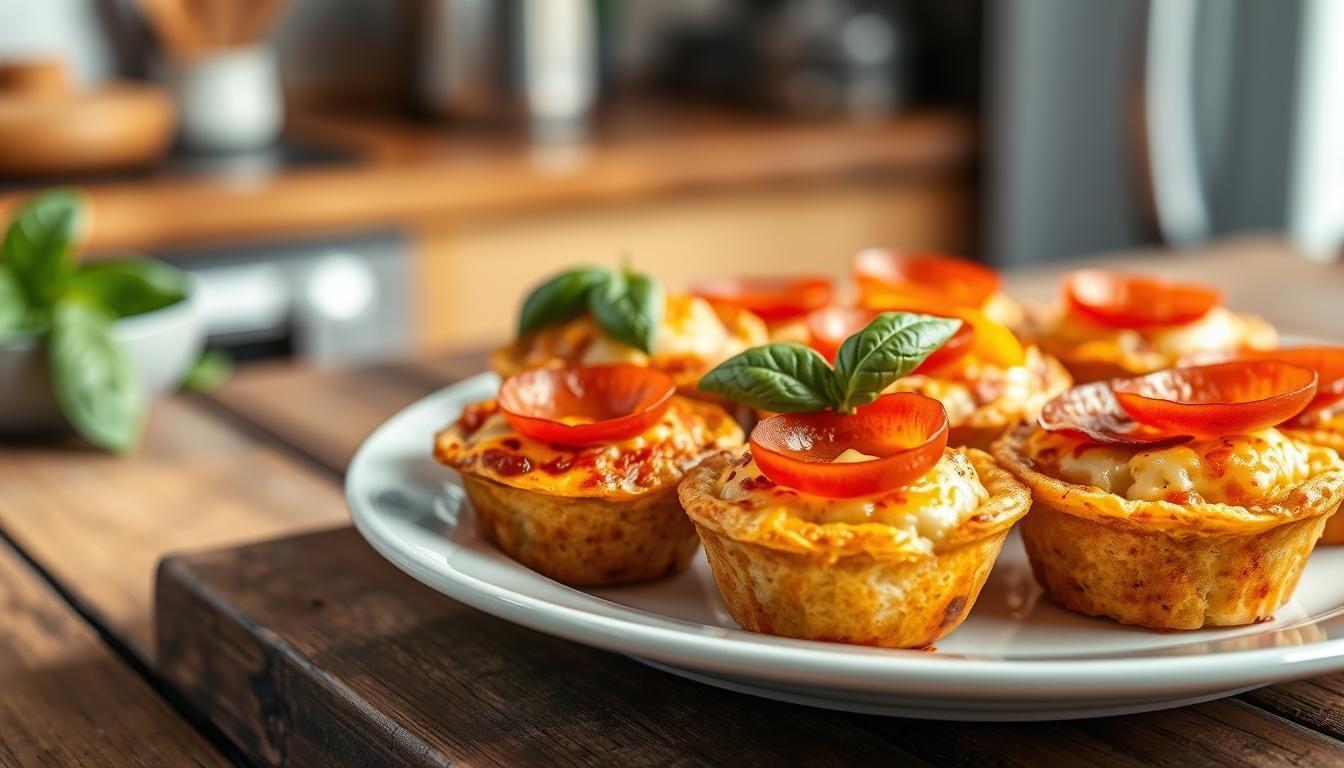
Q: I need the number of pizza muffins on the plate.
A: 9